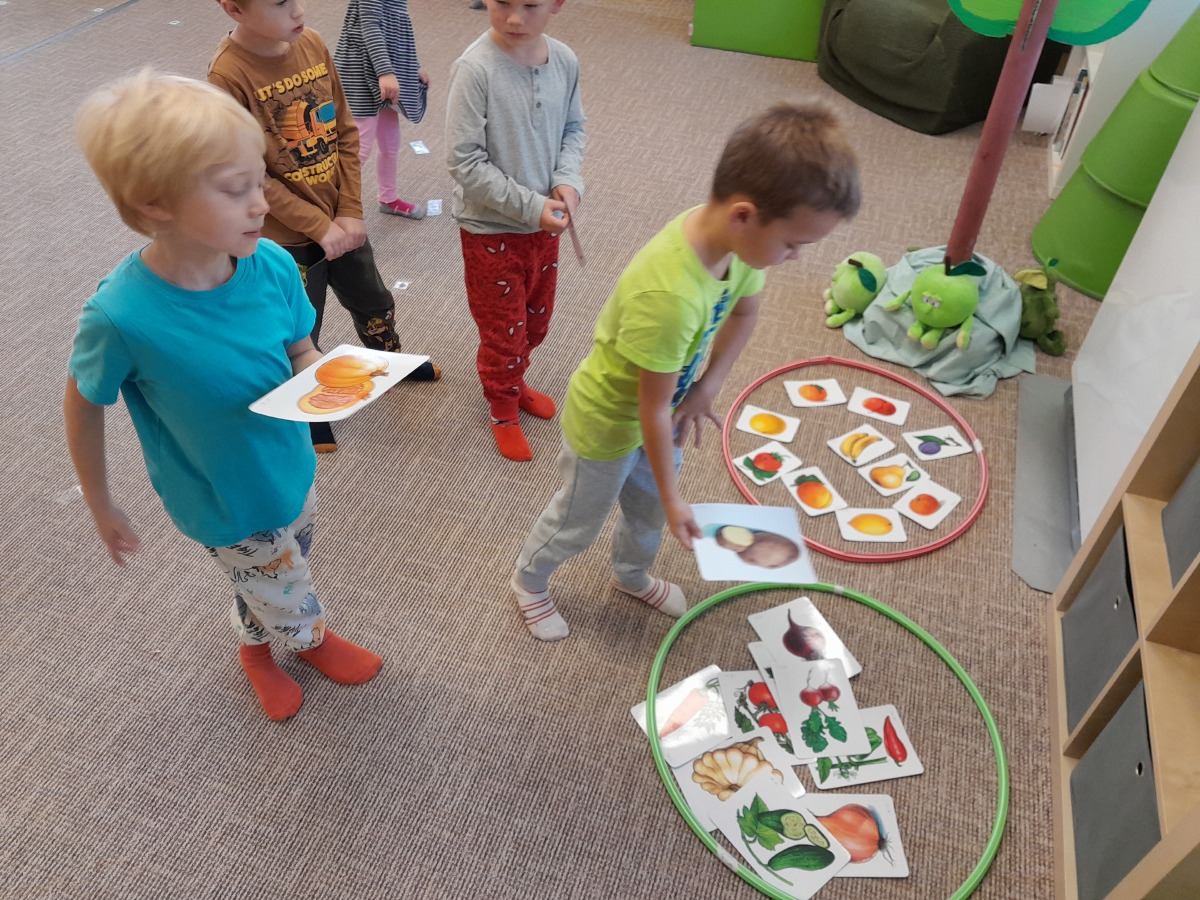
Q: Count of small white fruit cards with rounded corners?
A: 10